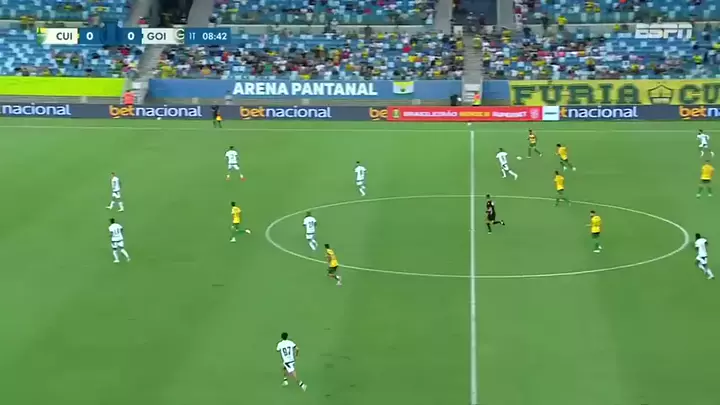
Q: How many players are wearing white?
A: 9